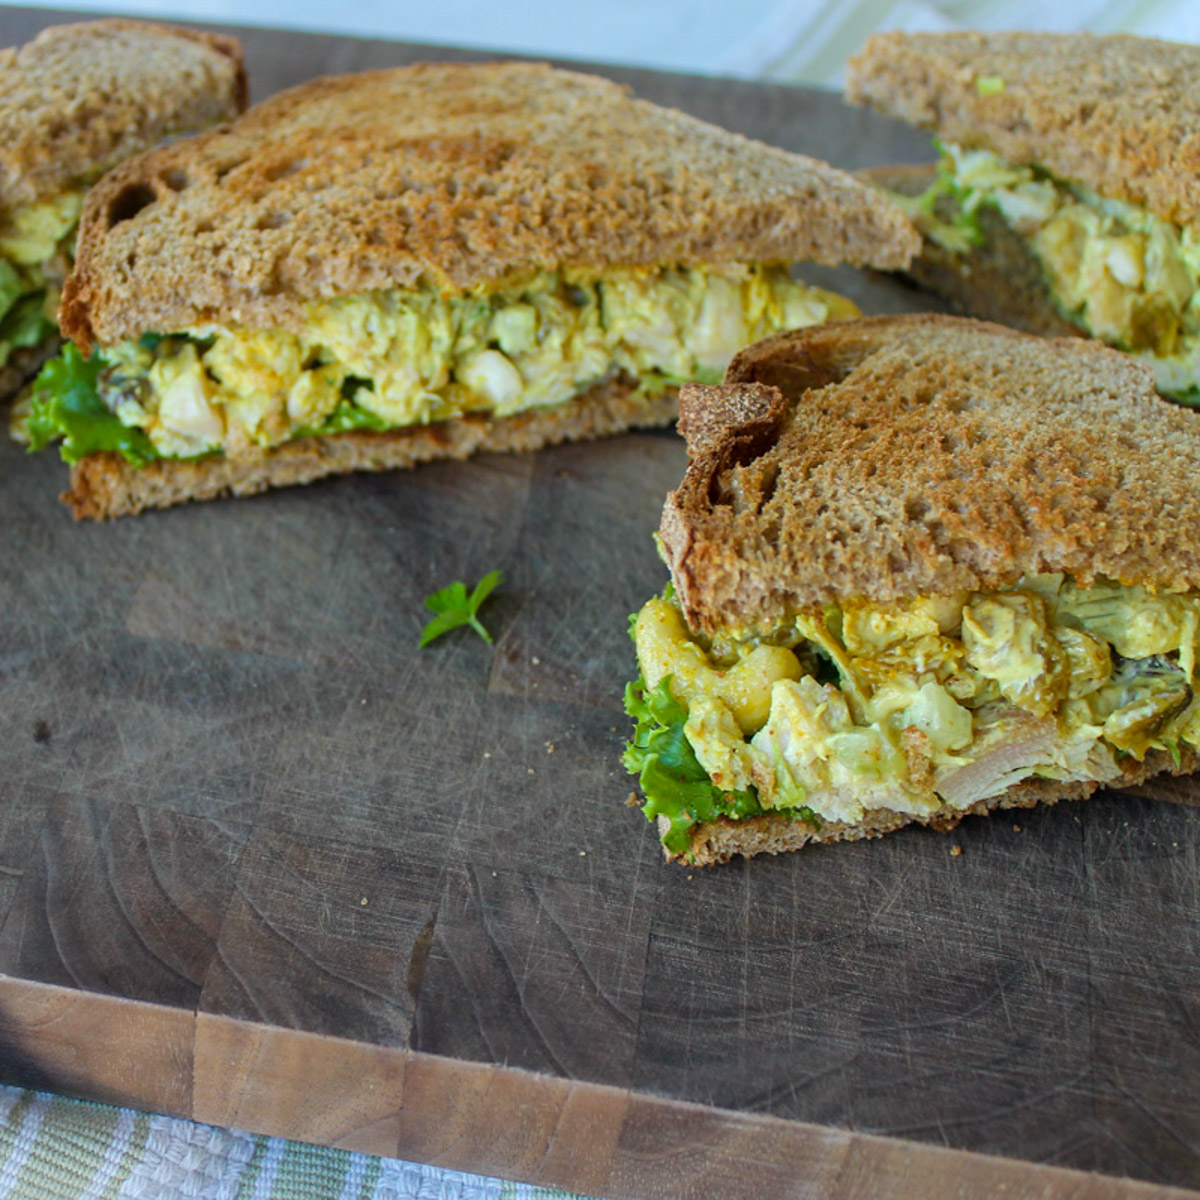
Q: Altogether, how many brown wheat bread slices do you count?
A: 8